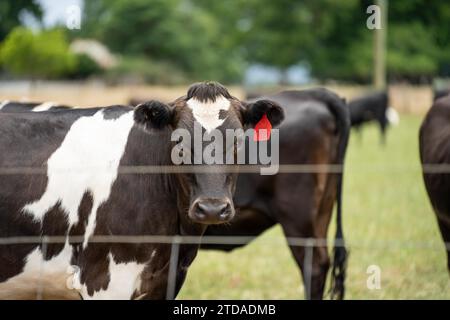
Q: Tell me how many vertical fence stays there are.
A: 3